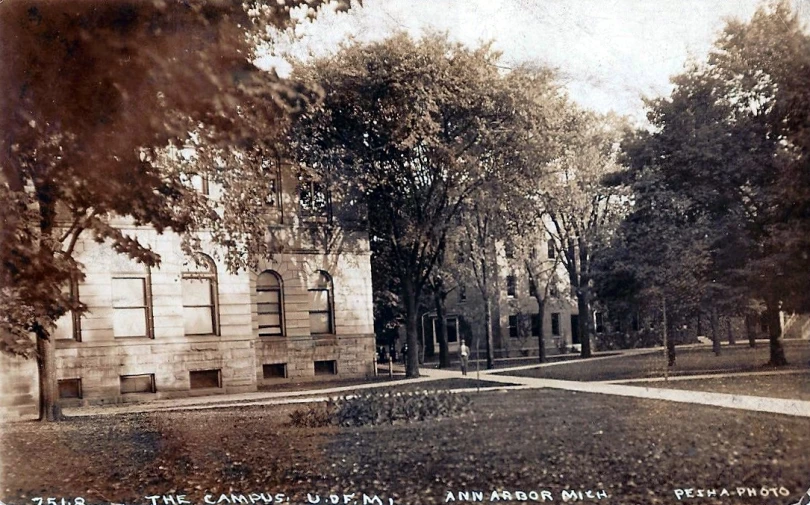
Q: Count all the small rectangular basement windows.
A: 5